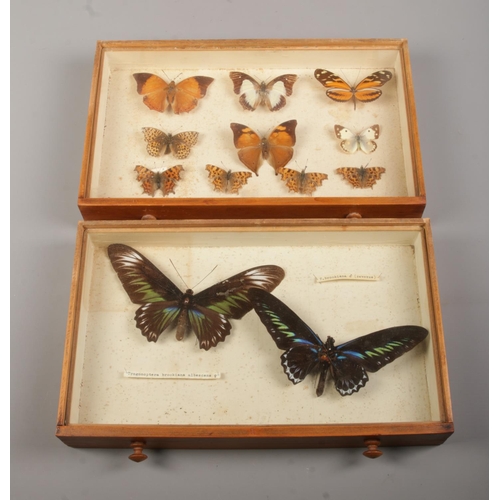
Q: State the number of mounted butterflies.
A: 12